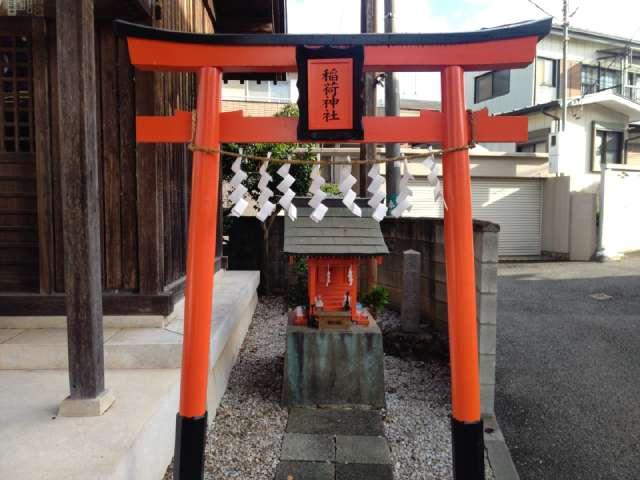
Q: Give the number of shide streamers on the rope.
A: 8